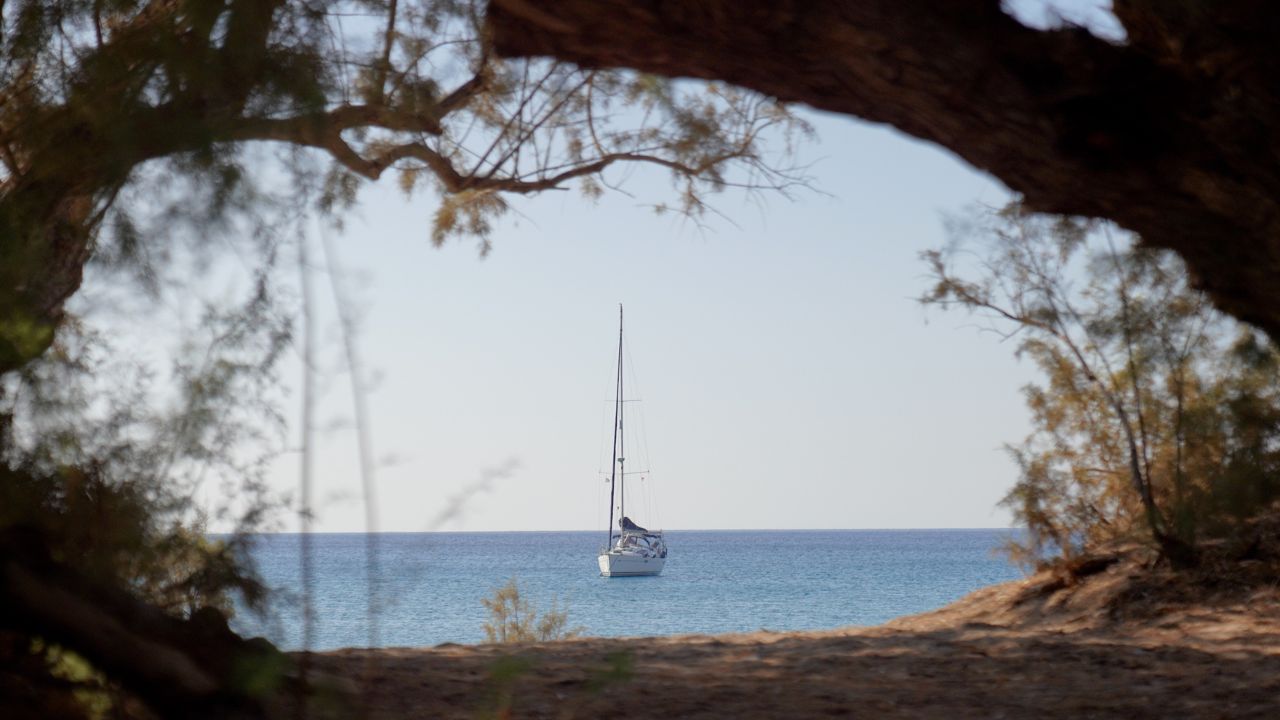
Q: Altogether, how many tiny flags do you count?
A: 2